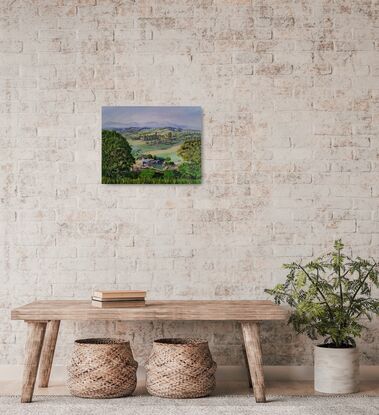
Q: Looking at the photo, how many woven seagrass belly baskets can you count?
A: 2